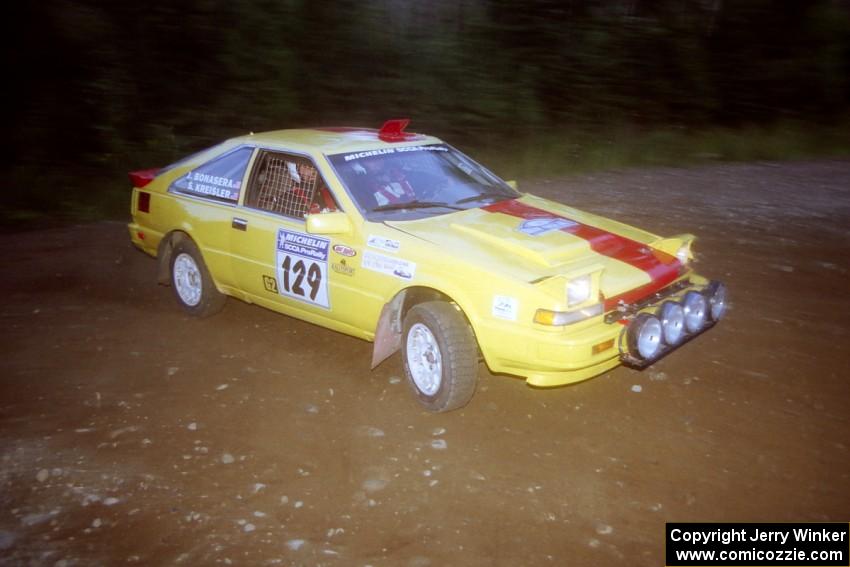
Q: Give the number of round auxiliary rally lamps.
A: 4